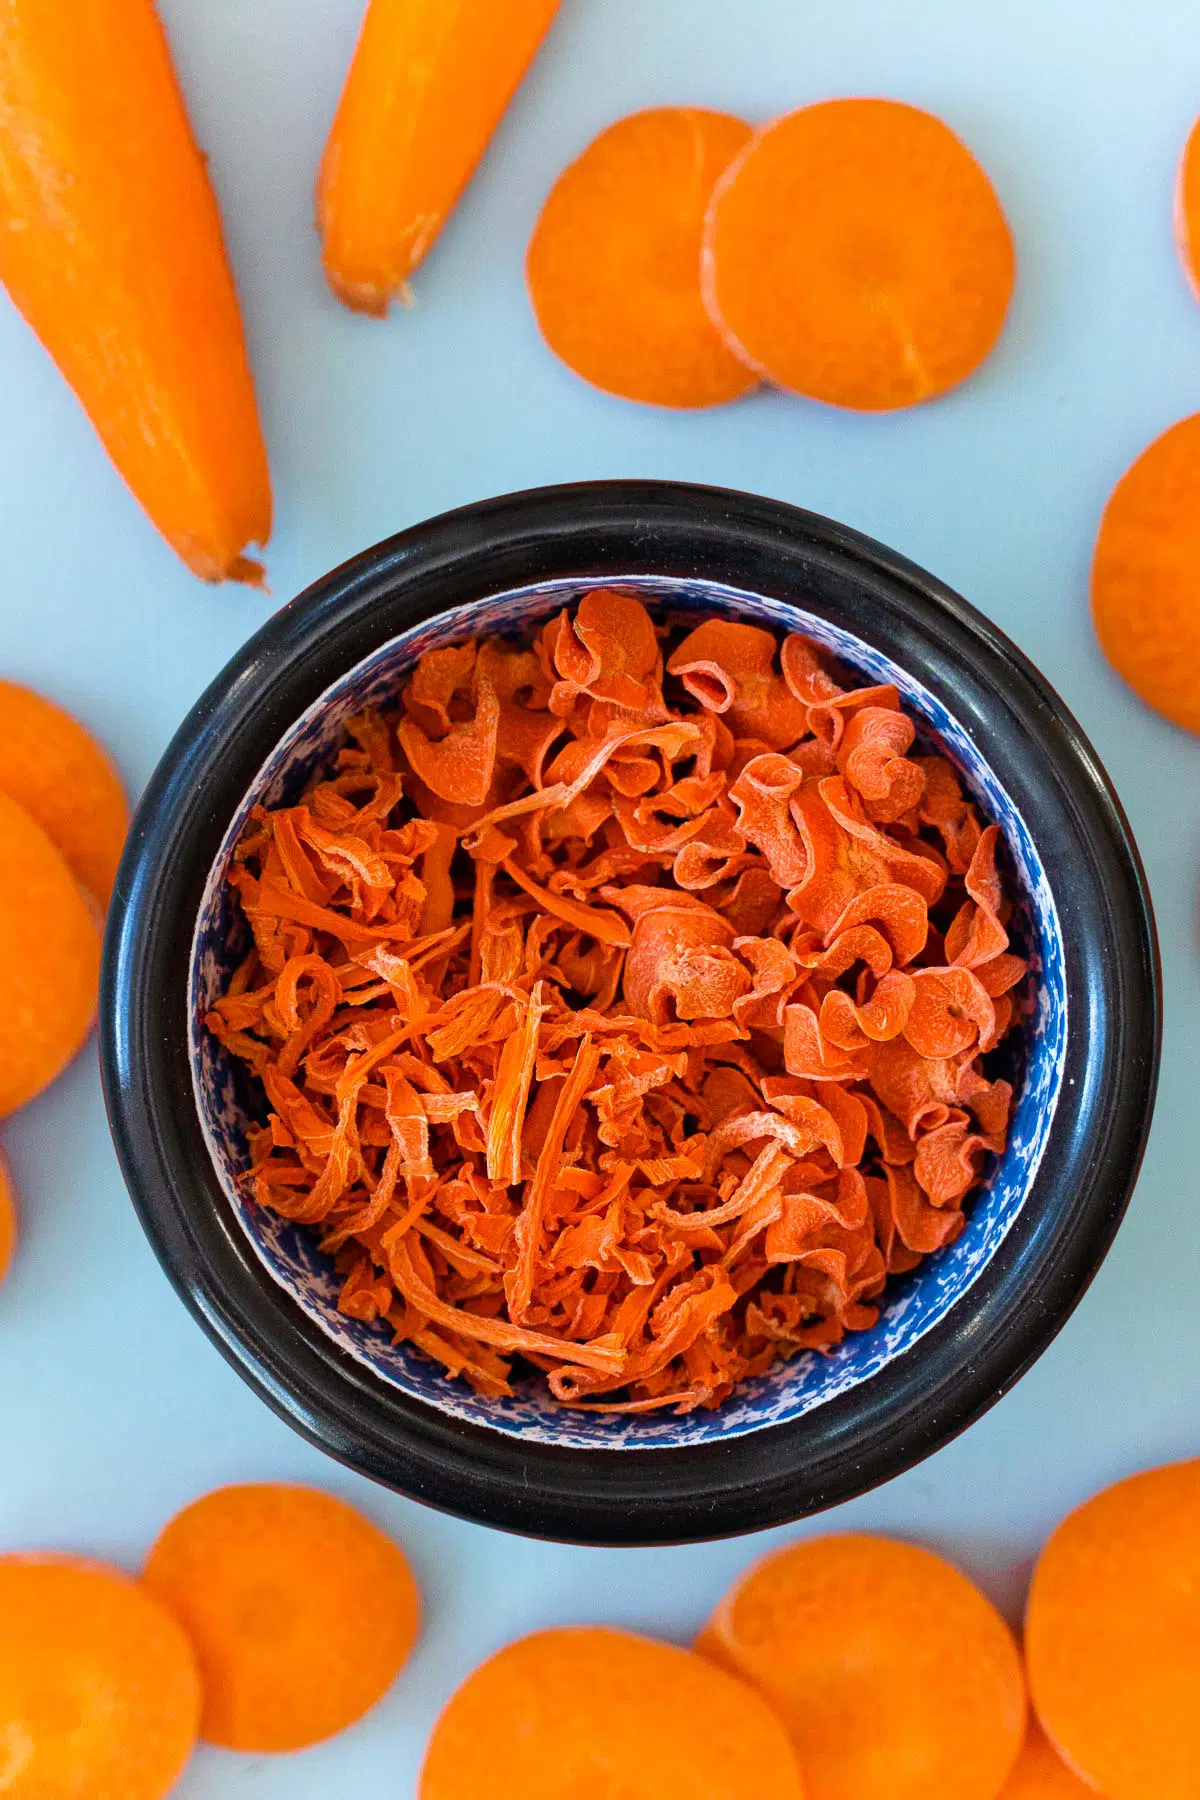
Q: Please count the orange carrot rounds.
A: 13